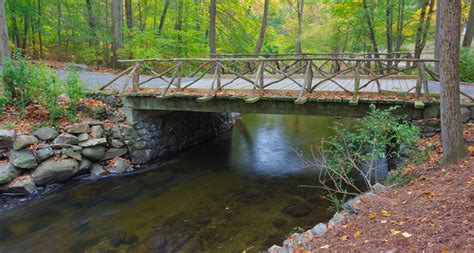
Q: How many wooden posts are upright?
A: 7